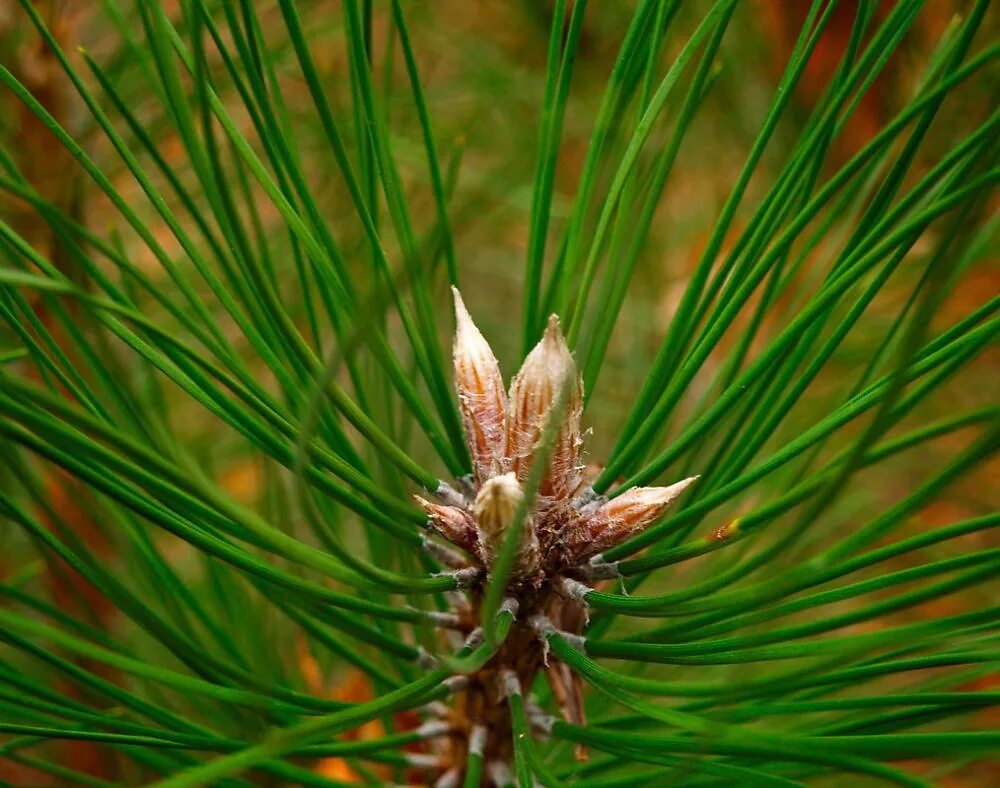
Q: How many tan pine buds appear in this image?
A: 5